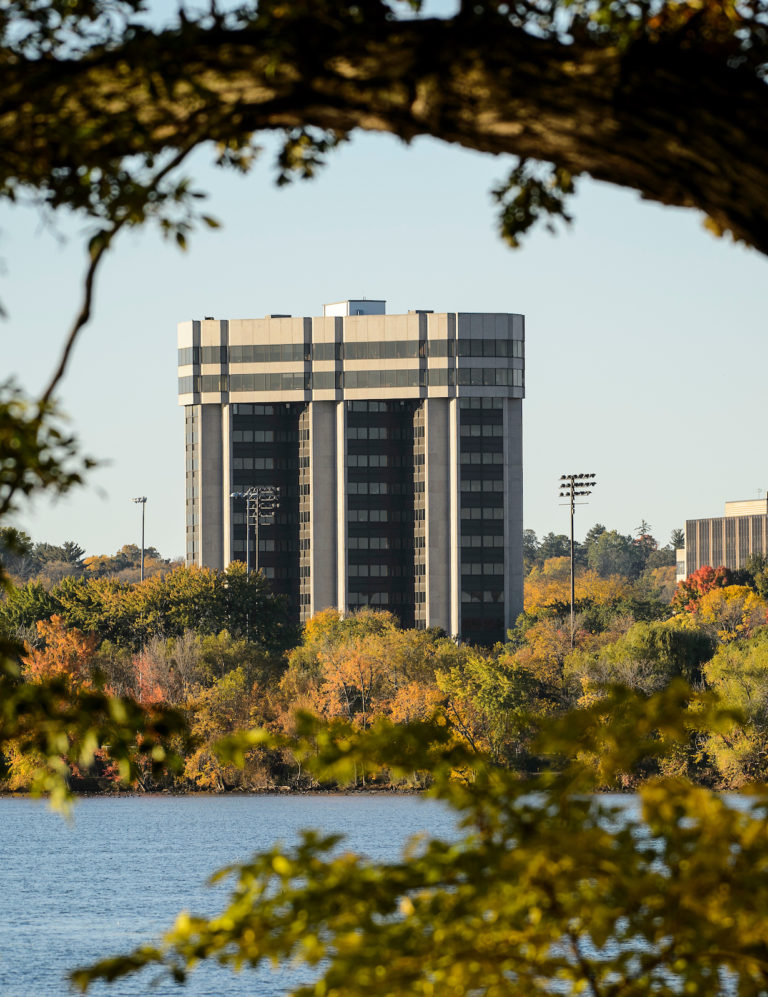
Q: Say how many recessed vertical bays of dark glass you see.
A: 3